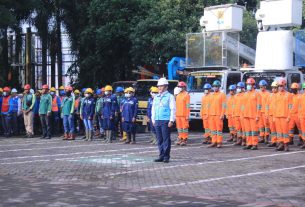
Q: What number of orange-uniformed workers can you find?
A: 11